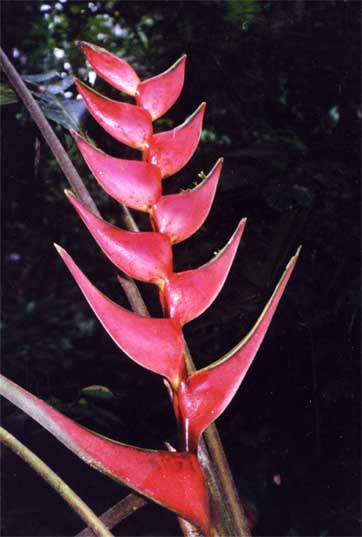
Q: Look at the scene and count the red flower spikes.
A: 11